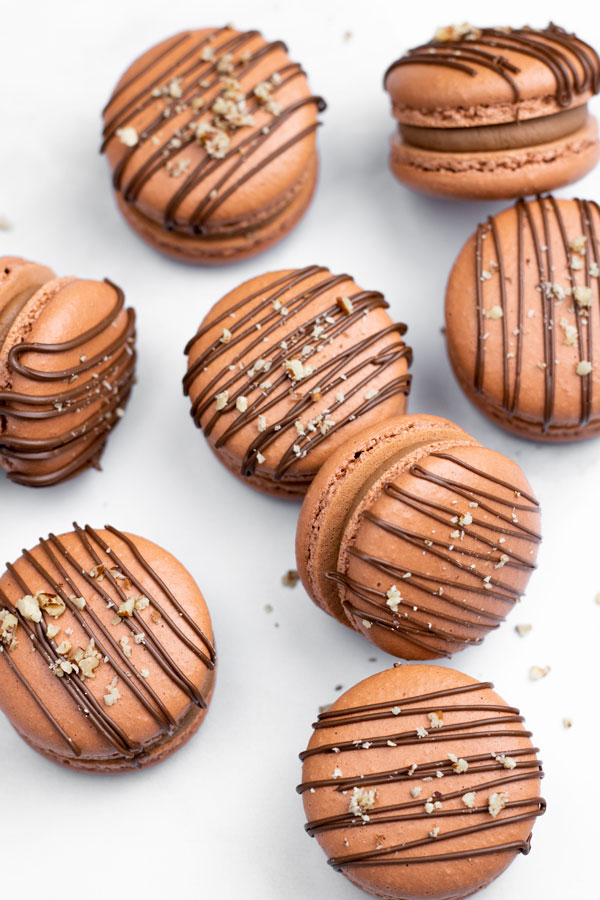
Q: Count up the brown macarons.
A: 8